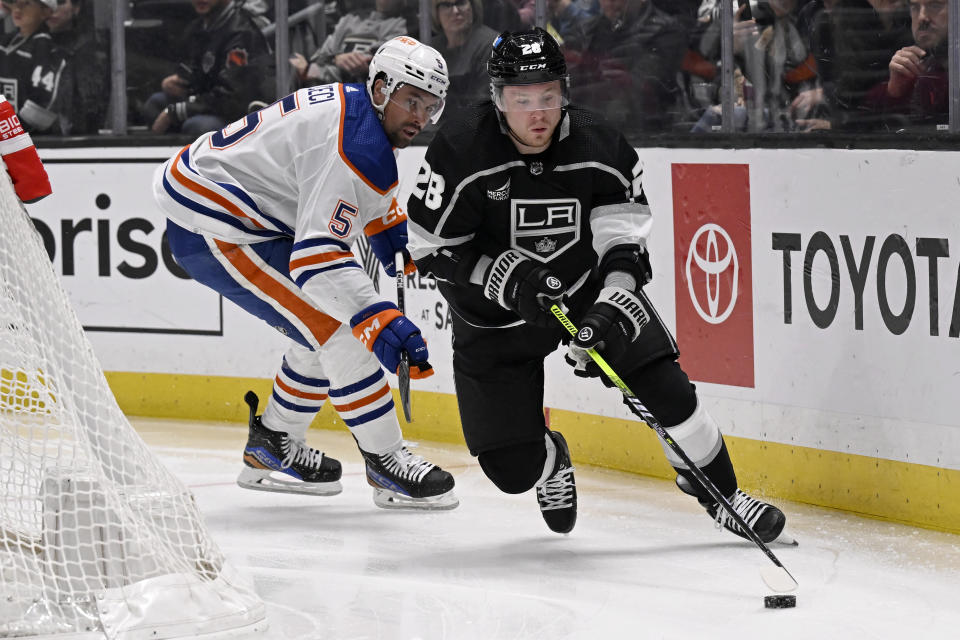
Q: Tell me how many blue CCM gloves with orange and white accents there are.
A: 2